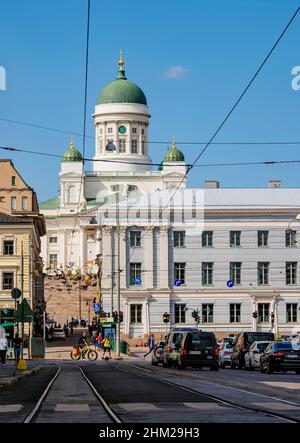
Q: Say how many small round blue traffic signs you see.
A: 3